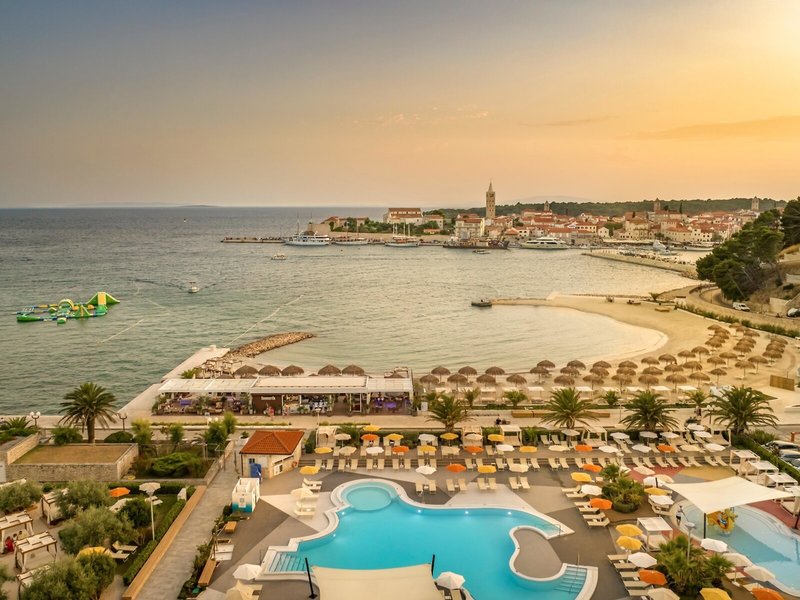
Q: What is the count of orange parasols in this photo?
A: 11